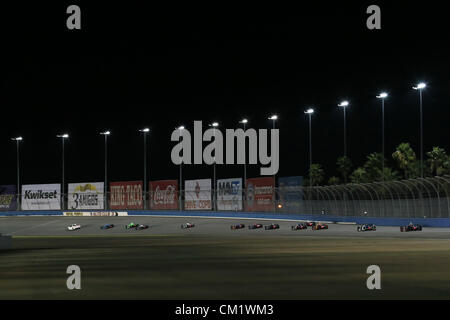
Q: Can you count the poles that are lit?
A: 12